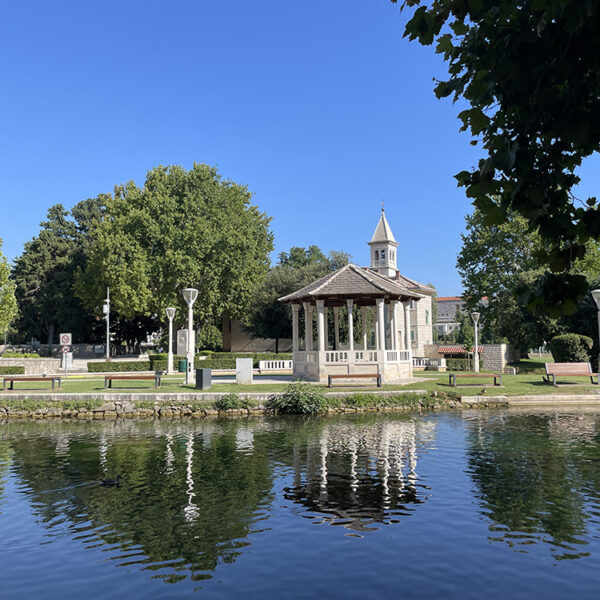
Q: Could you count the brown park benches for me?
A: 5